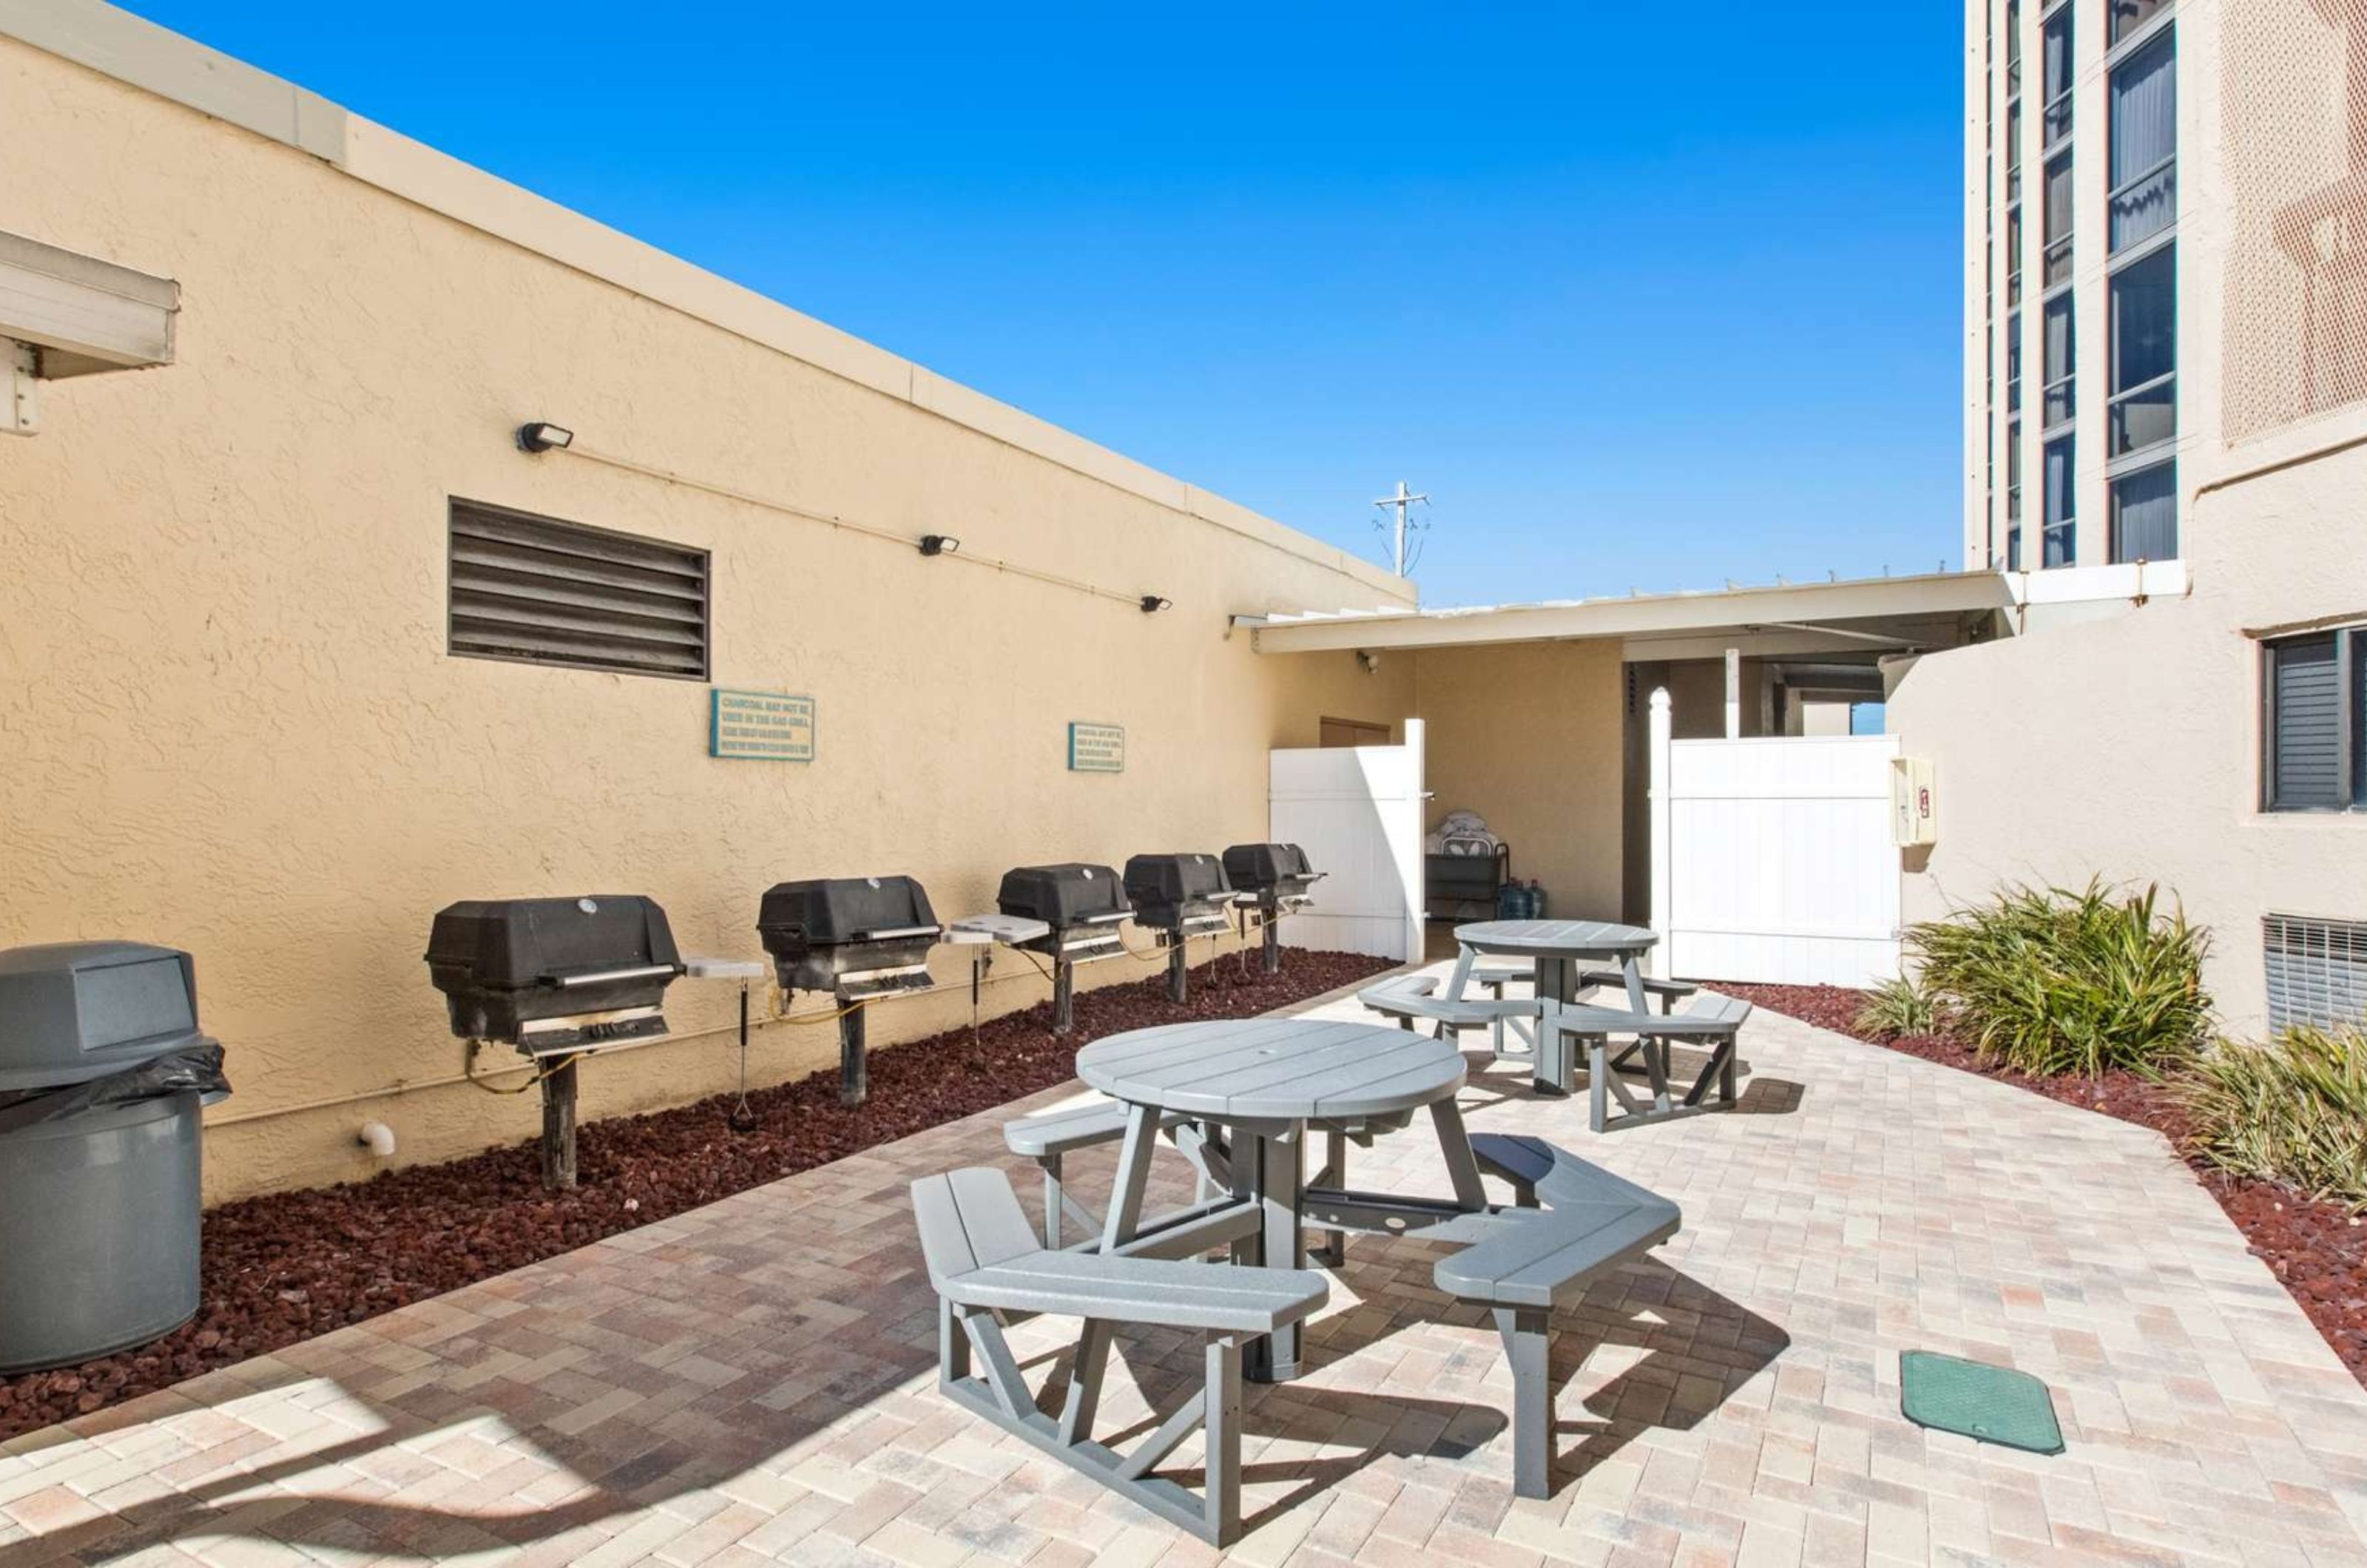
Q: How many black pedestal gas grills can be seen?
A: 5